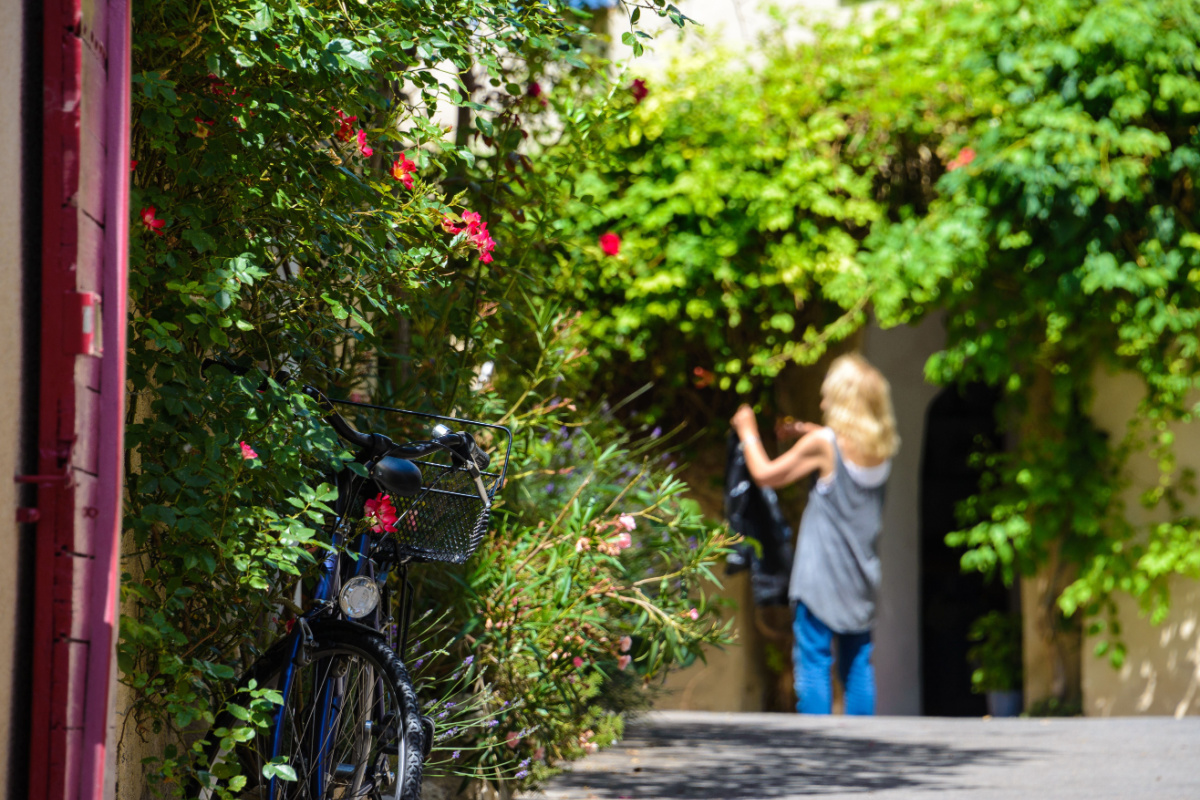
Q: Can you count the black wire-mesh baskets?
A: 1